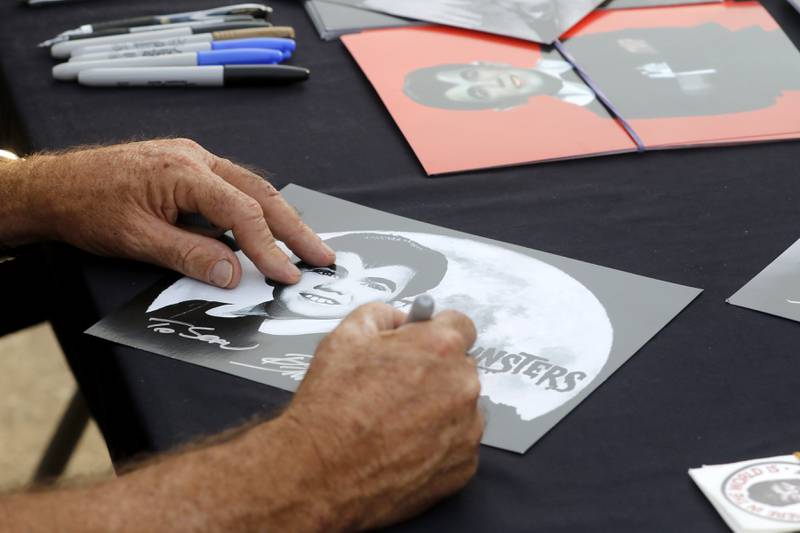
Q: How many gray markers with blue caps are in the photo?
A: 2